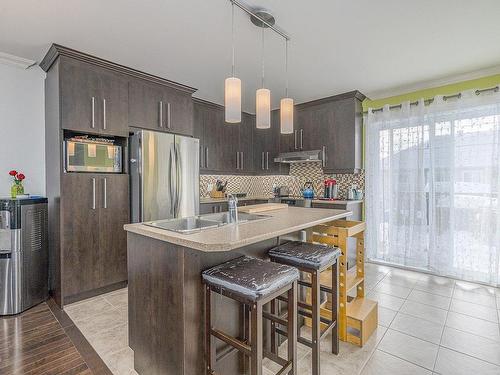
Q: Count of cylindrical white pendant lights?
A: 3